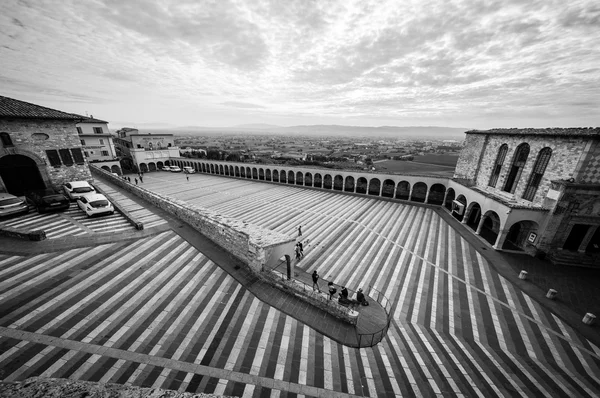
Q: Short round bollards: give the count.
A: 3